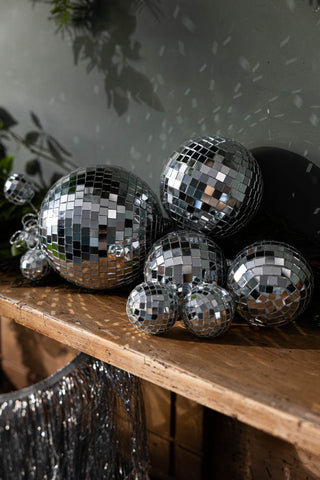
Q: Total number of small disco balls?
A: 4